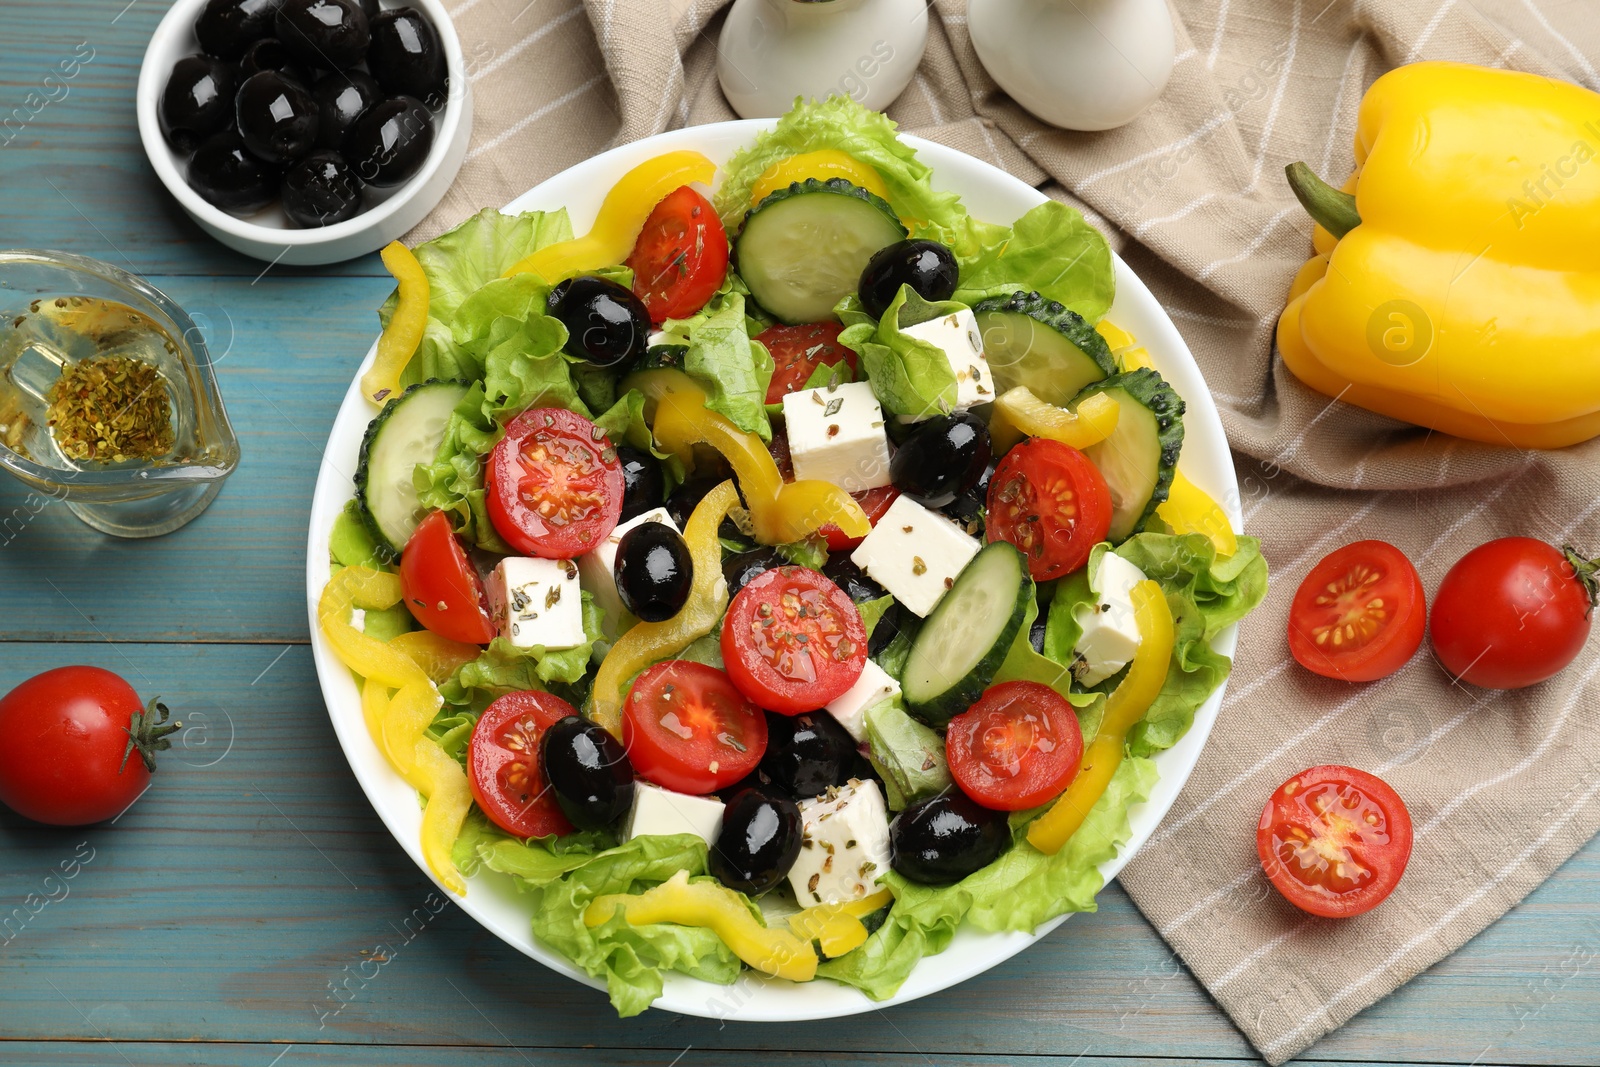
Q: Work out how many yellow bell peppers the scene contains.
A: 1